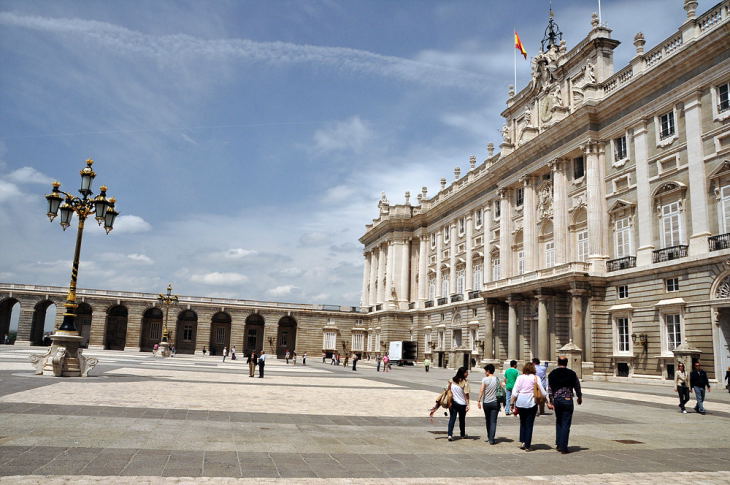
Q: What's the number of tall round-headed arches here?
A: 9